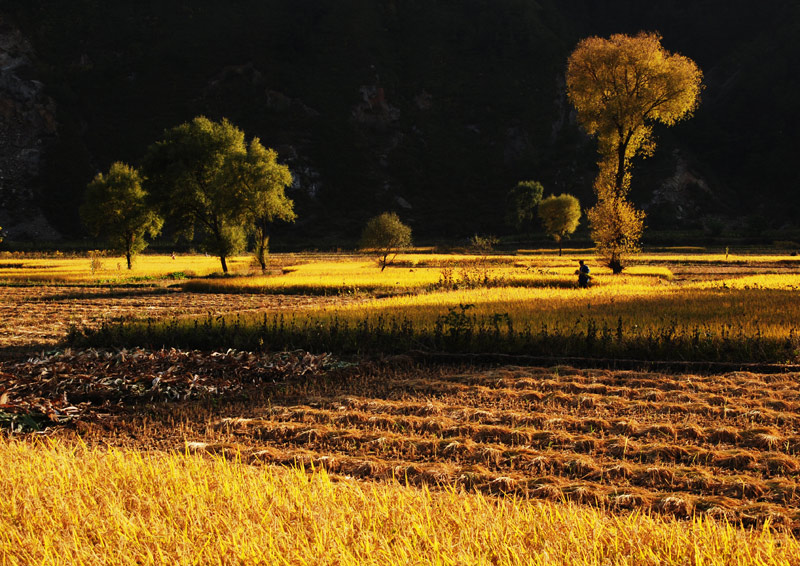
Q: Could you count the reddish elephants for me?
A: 0